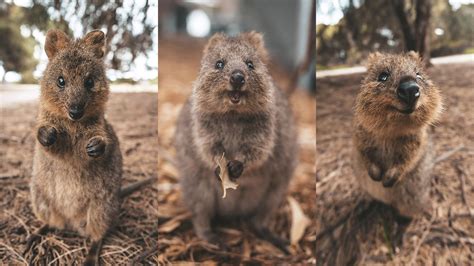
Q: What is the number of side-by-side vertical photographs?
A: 3